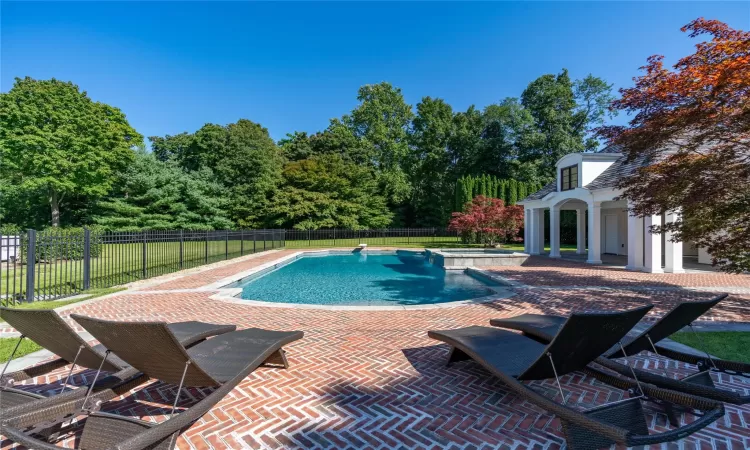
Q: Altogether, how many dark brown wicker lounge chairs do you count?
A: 4